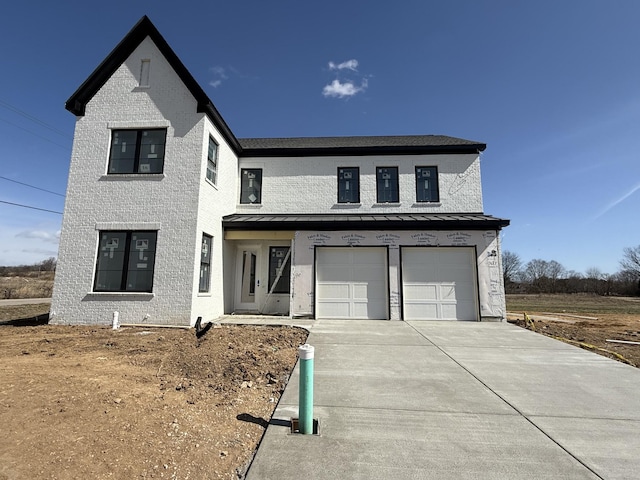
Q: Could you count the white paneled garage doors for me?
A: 2